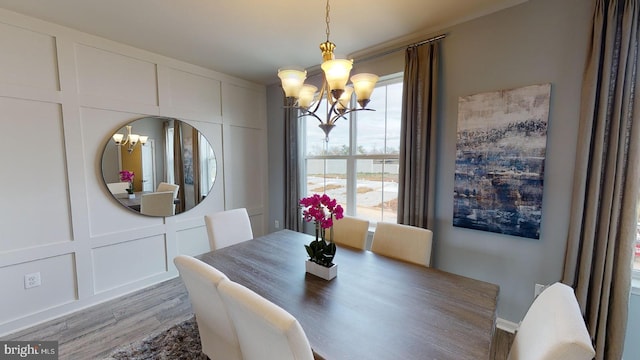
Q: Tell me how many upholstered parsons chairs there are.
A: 6